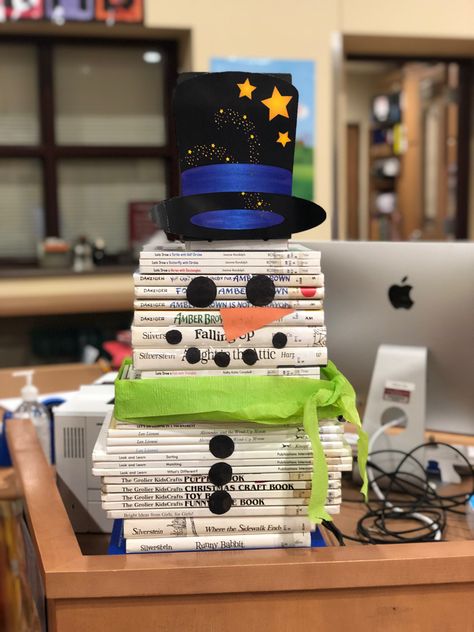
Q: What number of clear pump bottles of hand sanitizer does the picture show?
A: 1